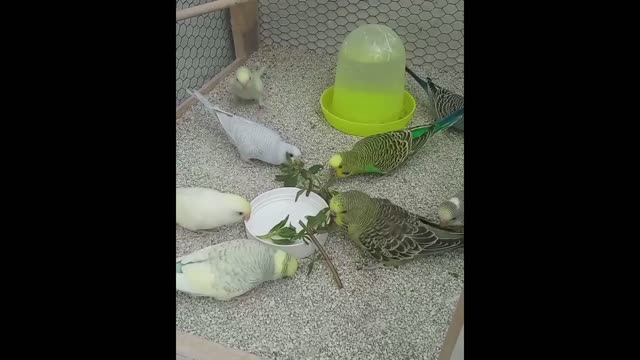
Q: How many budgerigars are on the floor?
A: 8